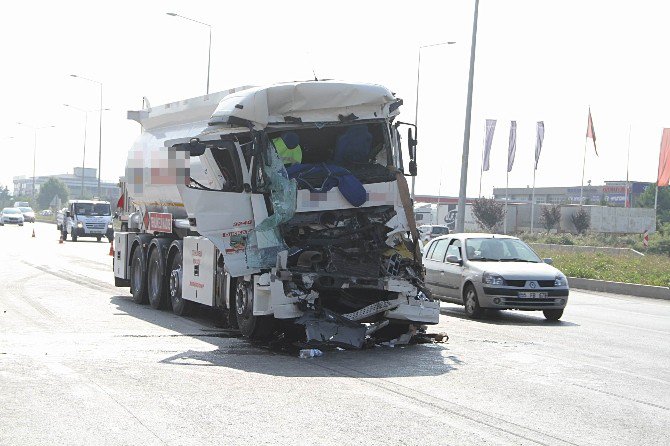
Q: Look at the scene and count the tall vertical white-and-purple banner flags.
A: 3